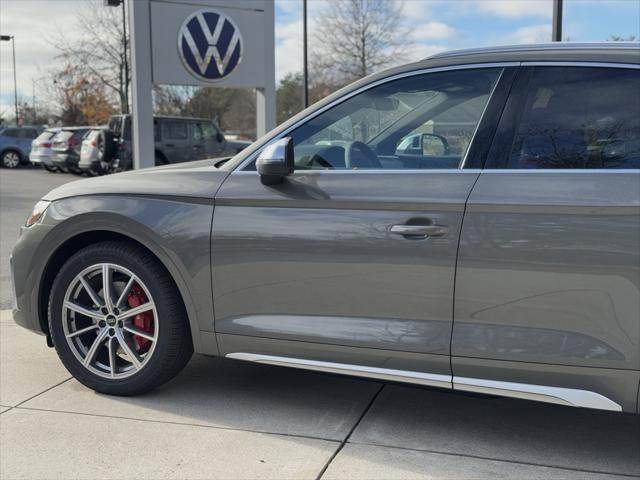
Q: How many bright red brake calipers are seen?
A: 1